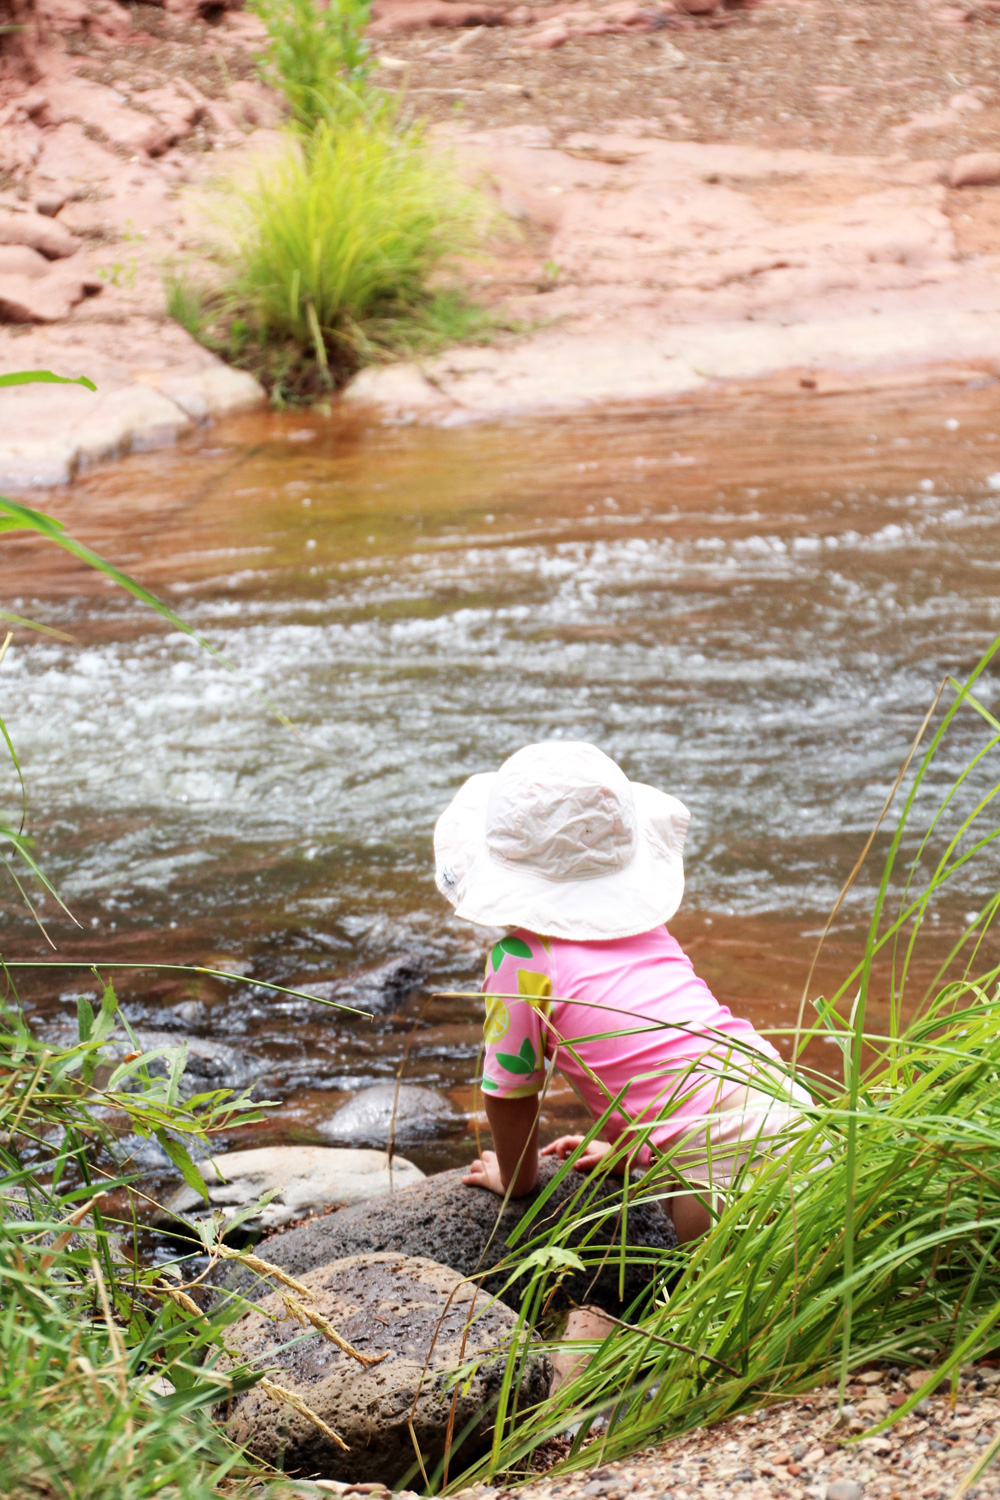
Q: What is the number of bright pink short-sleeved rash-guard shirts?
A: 1